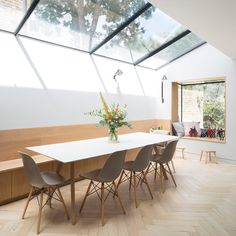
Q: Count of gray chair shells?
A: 4